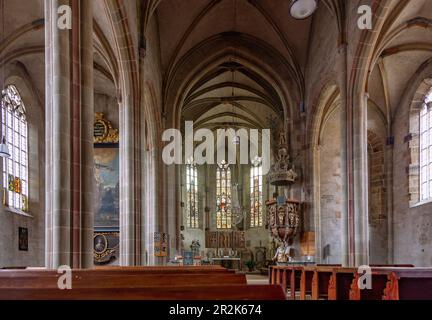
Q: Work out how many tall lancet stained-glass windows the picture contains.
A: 3